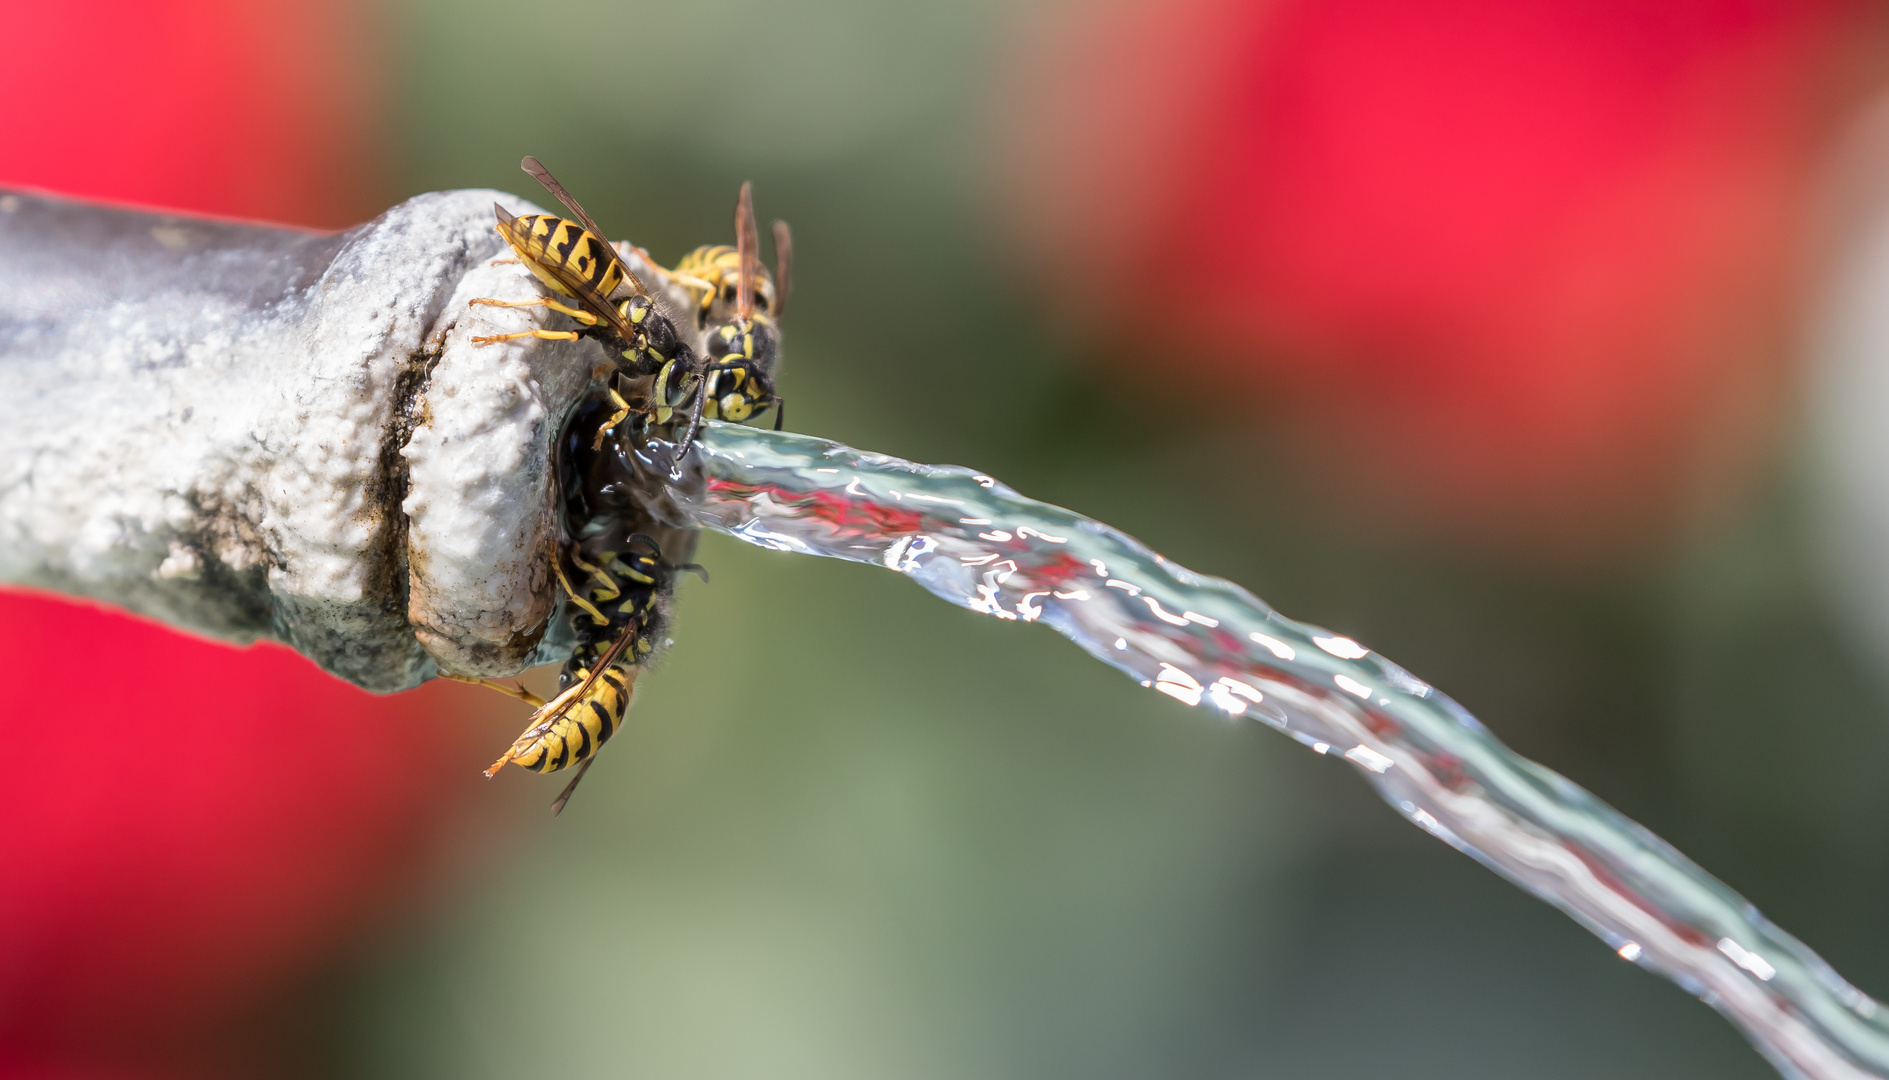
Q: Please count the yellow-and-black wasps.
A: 3